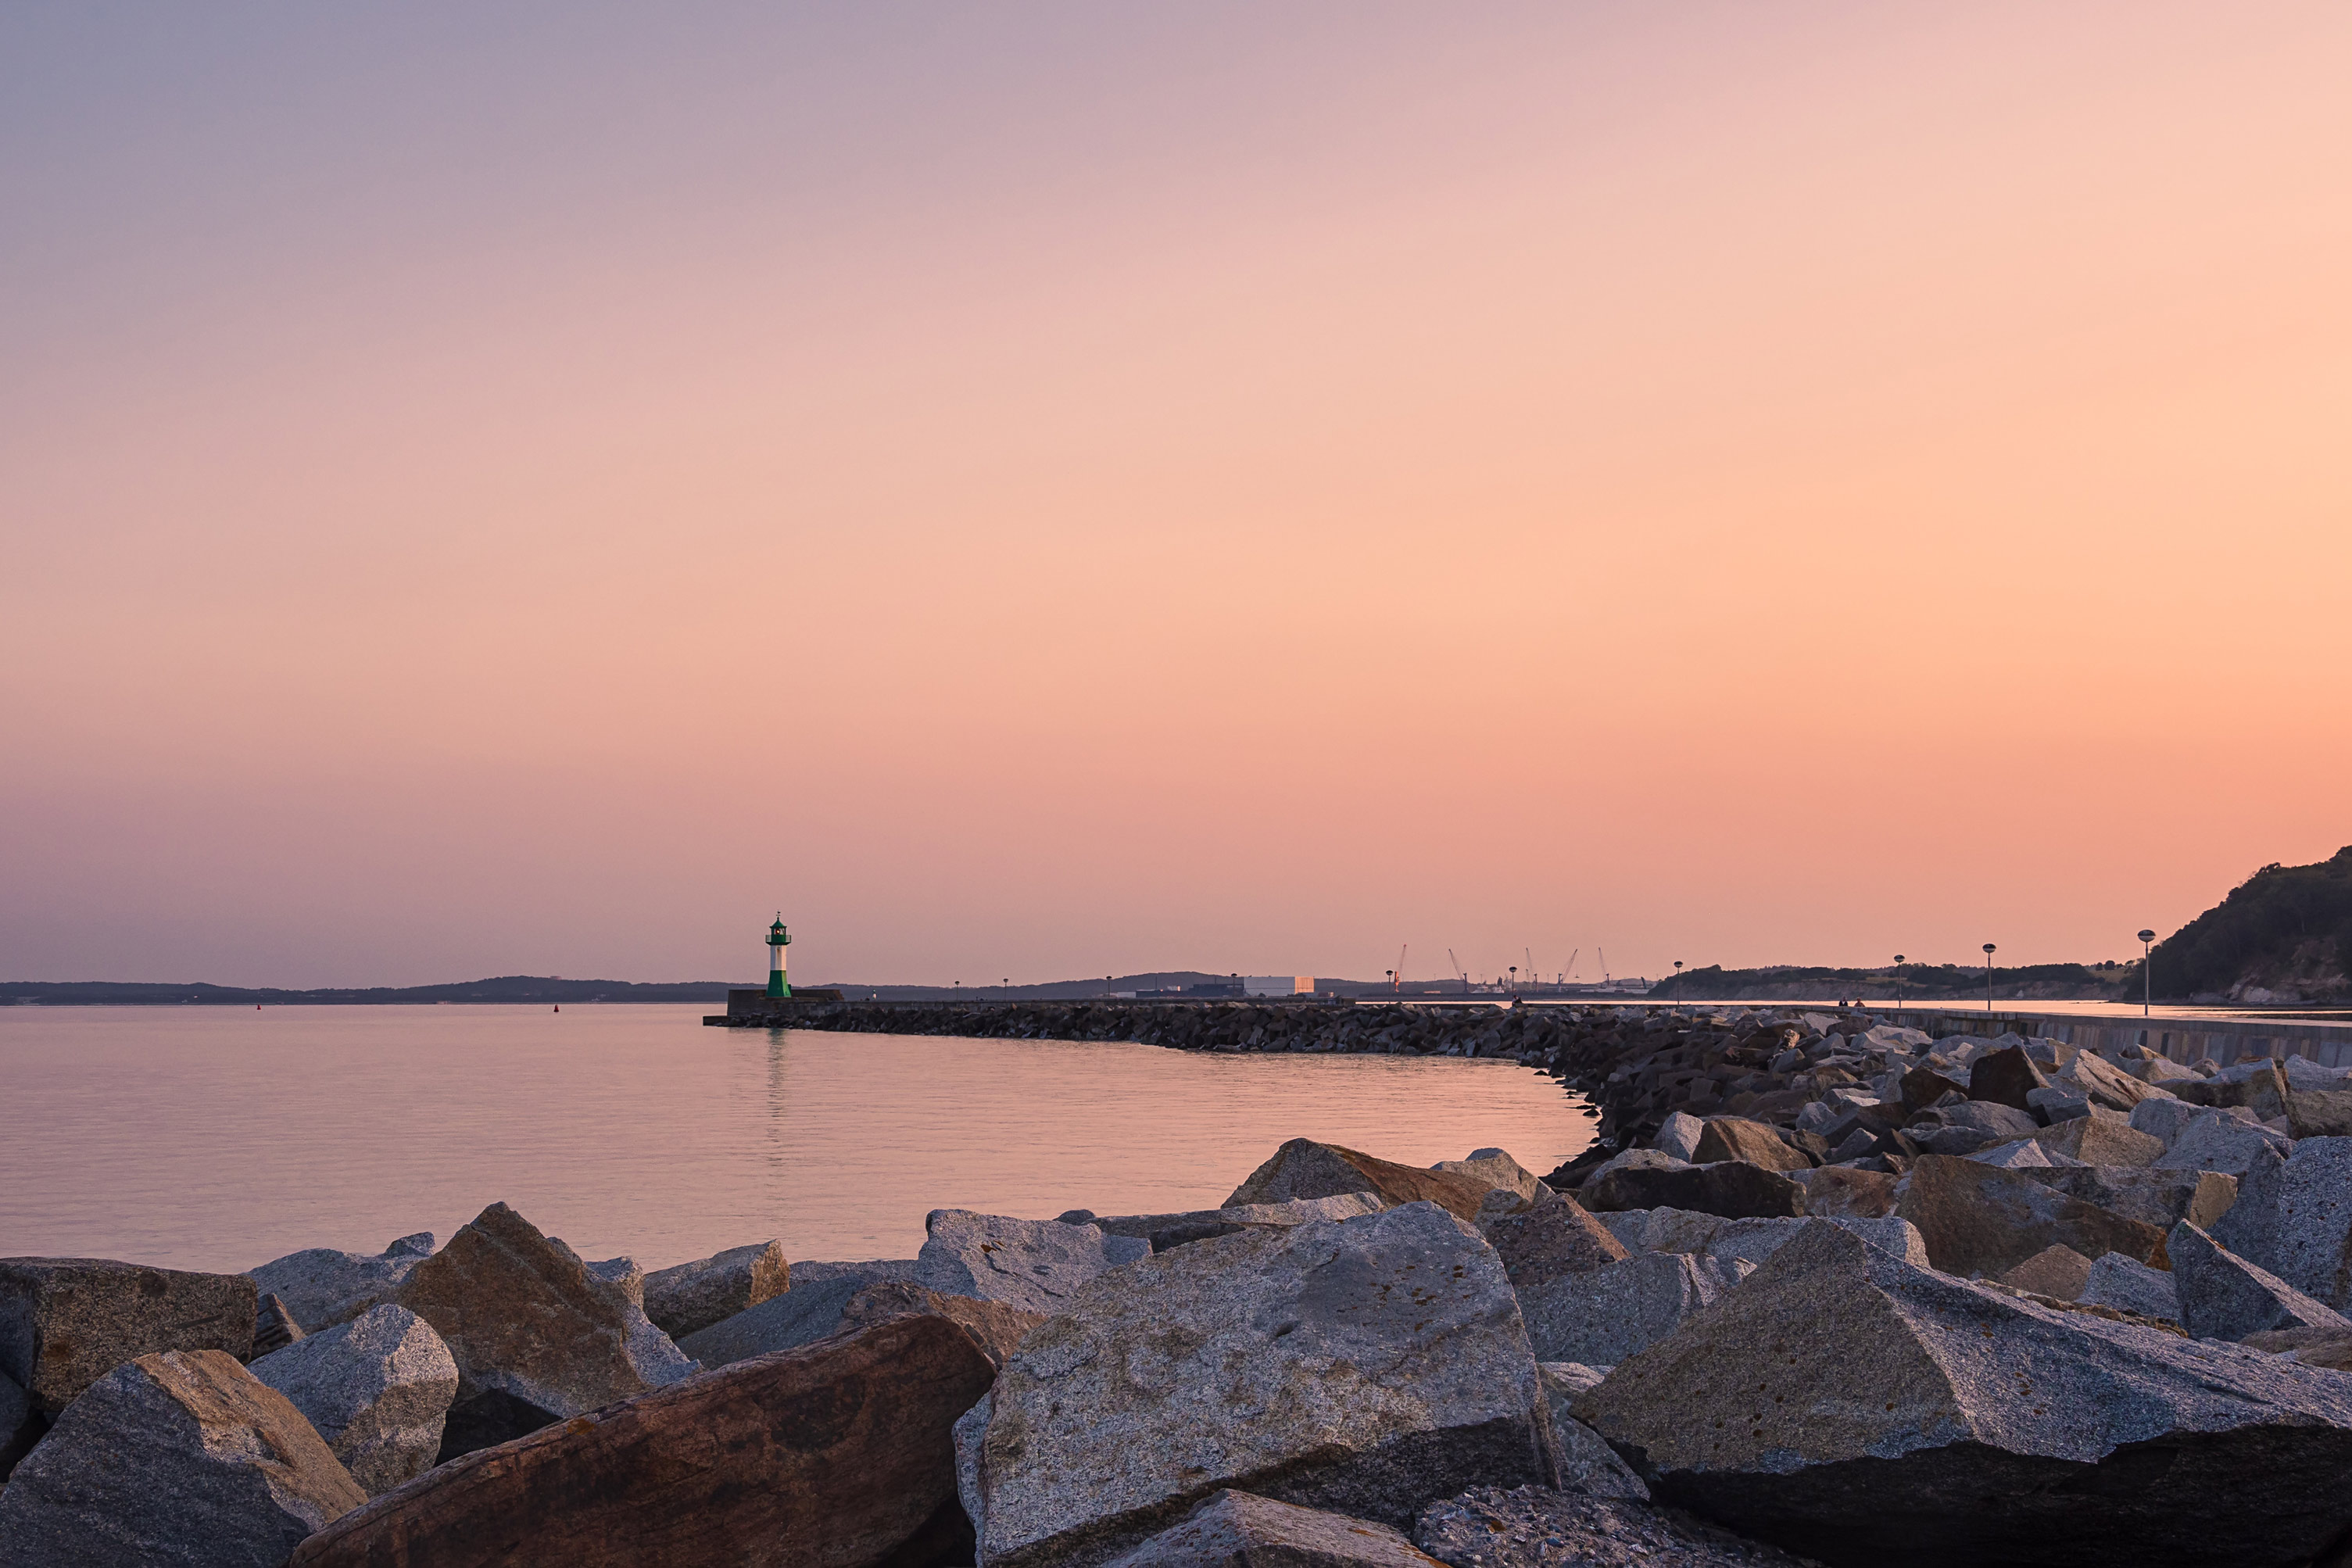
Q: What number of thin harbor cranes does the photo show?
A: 5